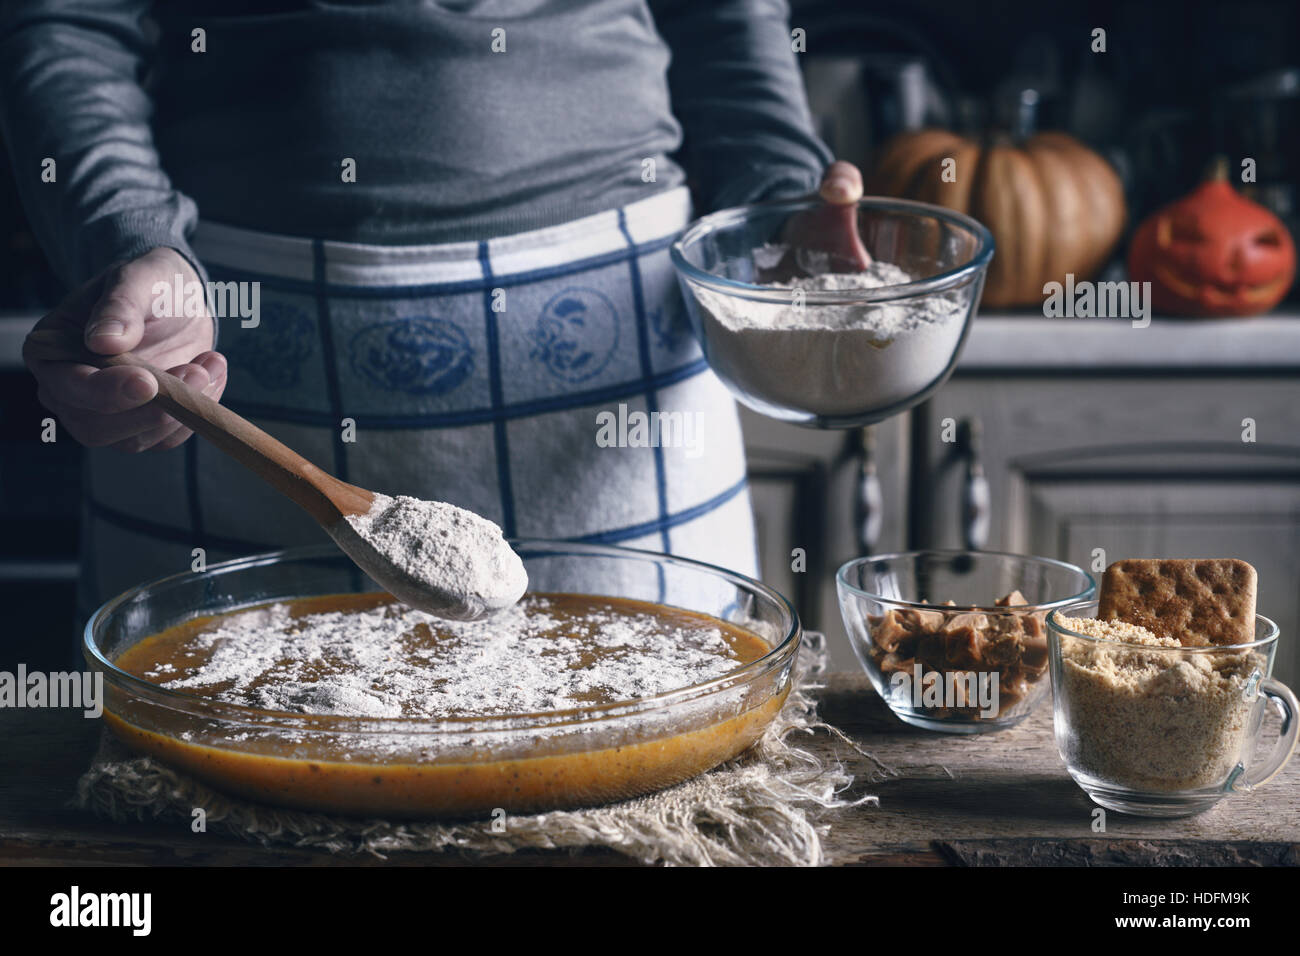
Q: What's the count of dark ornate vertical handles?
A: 2